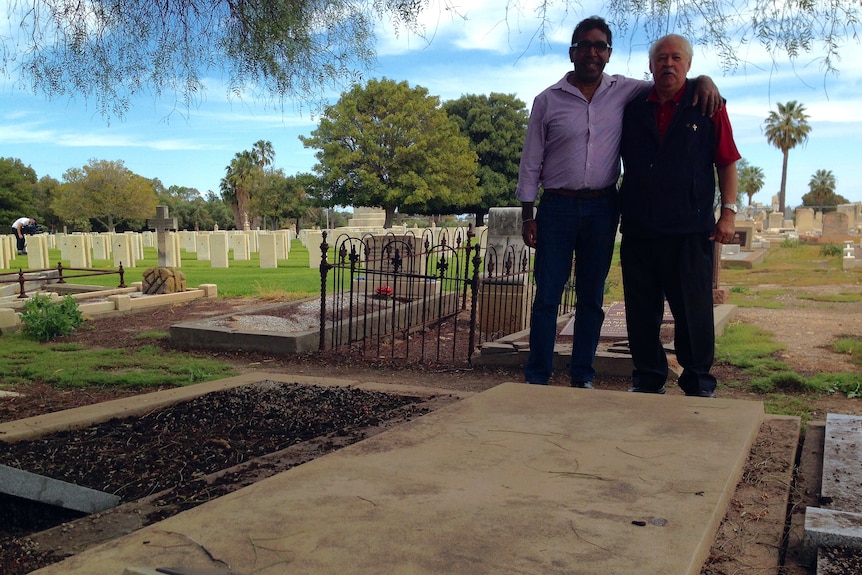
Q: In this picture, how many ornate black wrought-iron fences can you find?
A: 1